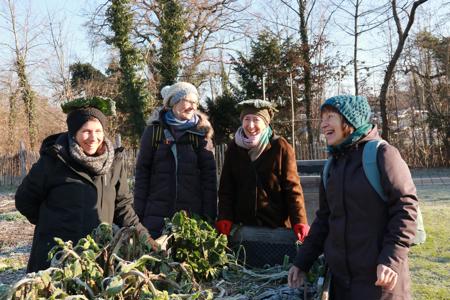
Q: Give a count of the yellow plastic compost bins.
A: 0